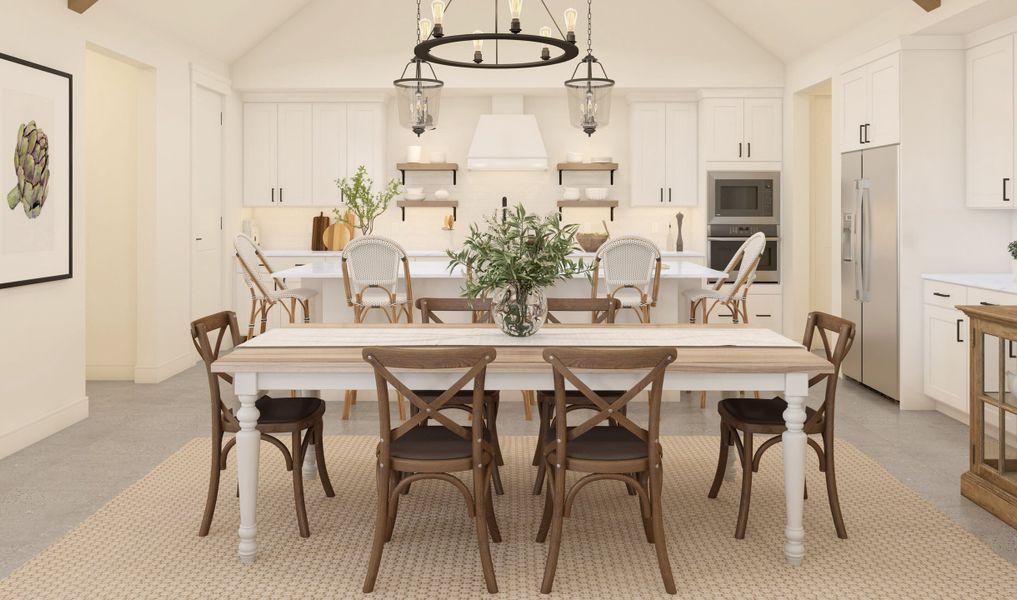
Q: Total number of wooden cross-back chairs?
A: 6